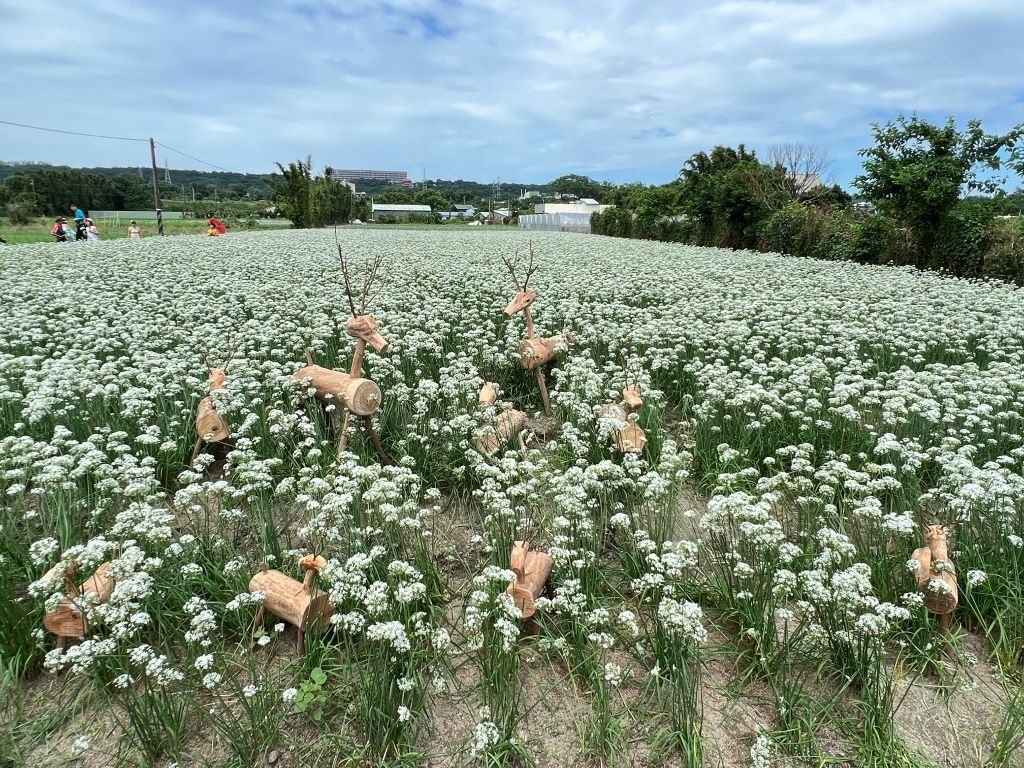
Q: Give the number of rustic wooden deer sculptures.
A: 9